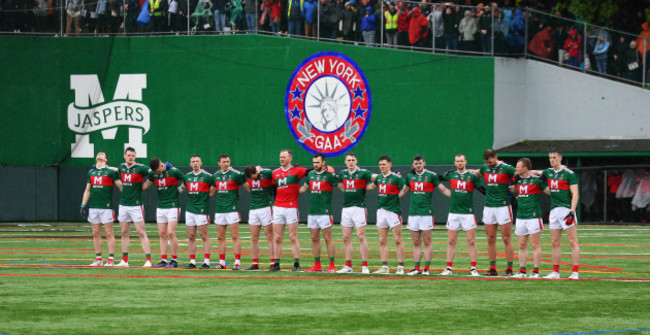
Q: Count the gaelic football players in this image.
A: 15